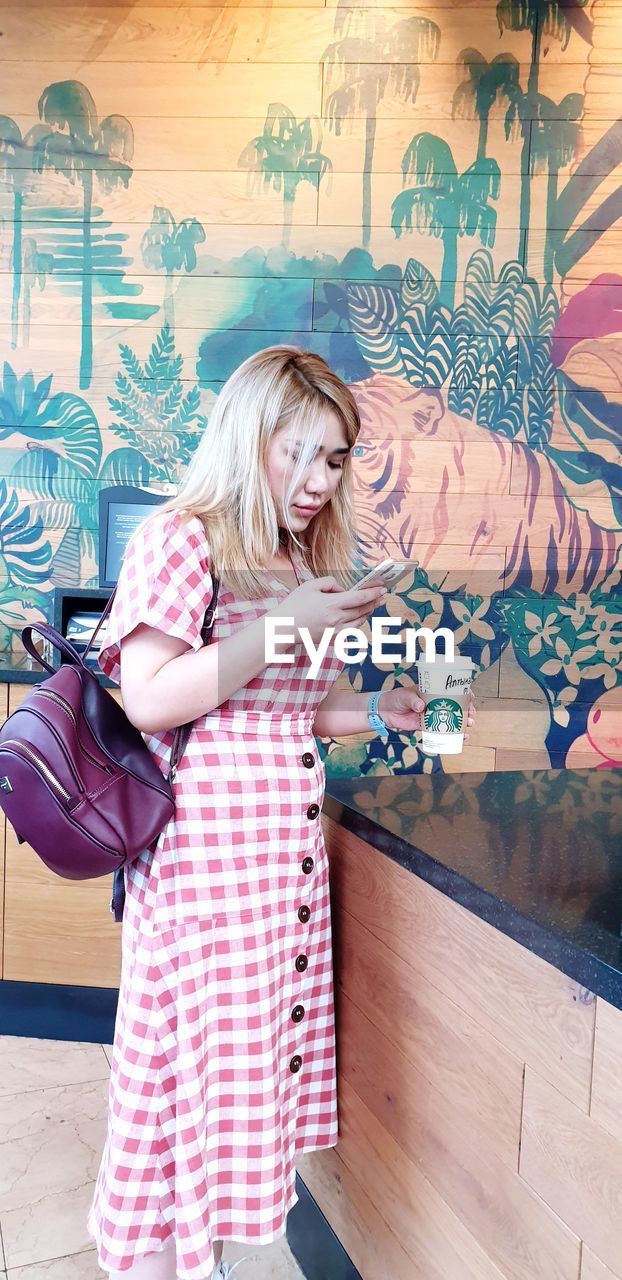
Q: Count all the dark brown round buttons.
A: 7